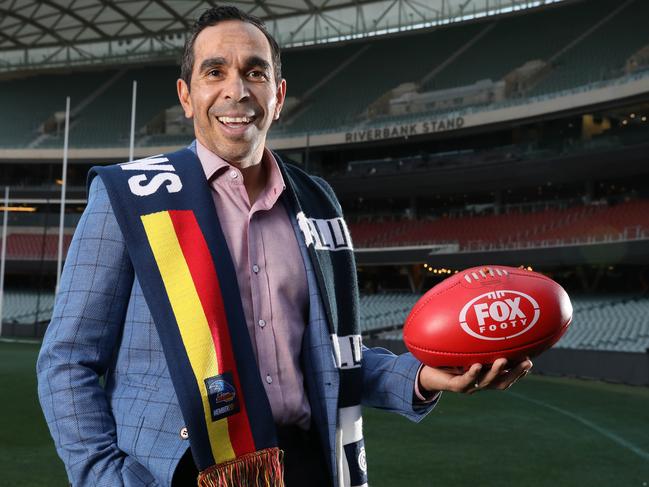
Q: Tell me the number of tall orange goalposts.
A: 0